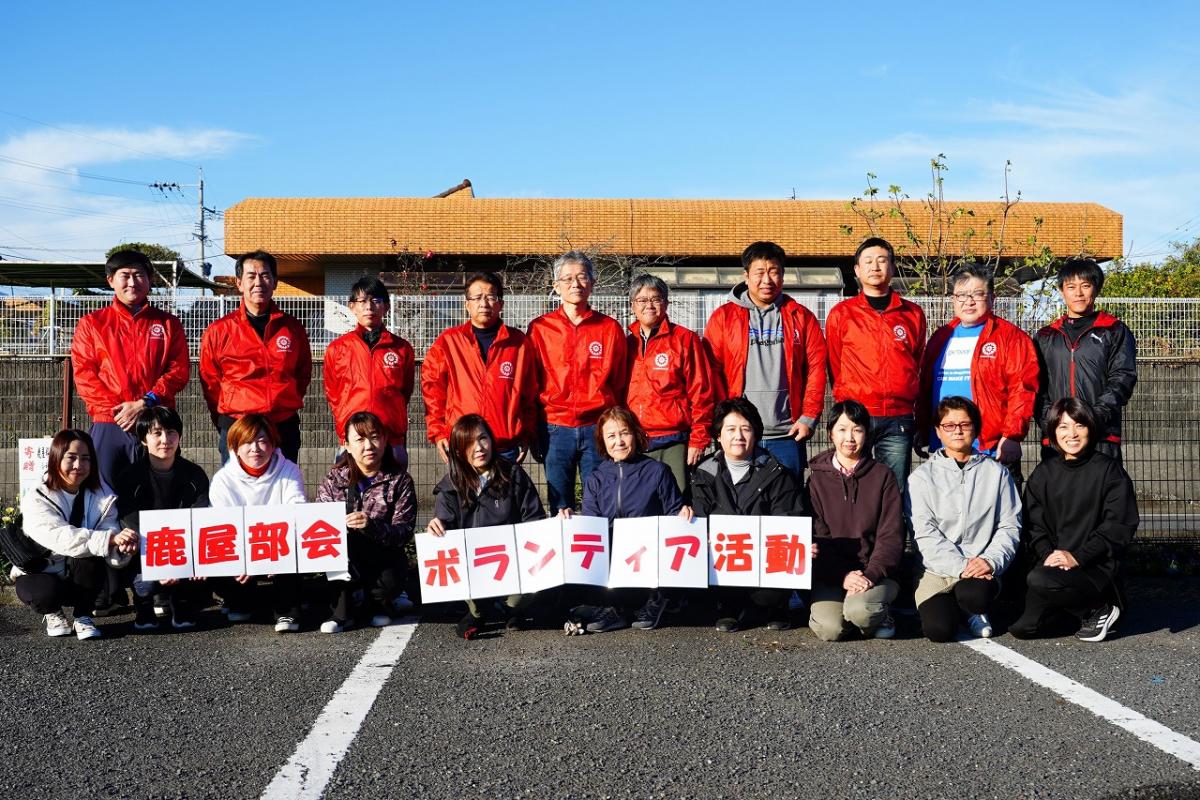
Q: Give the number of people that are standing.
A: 10